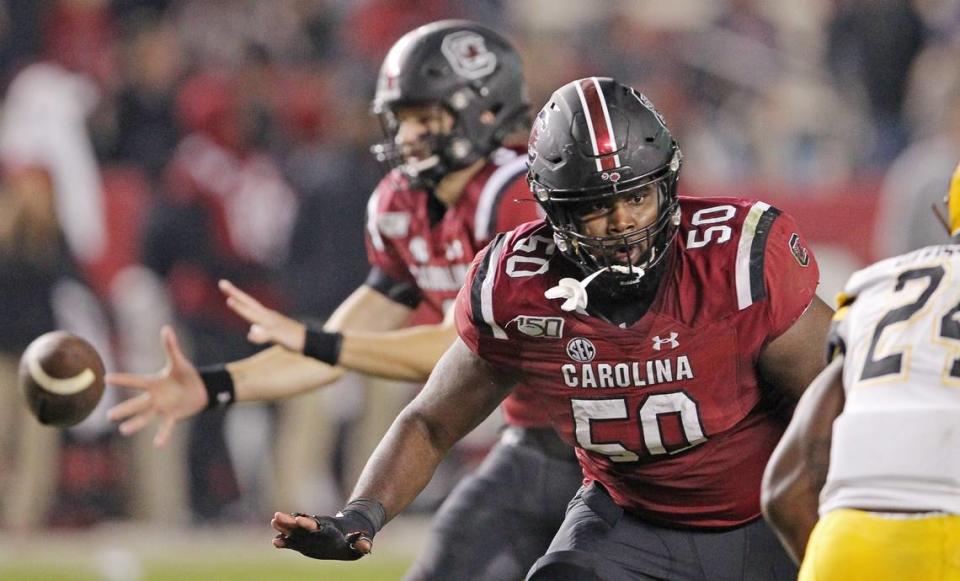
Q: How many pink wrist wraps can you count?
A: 0